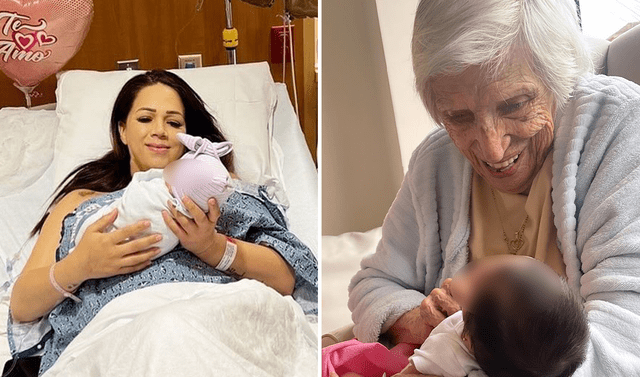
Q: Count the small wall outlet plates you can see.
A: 2